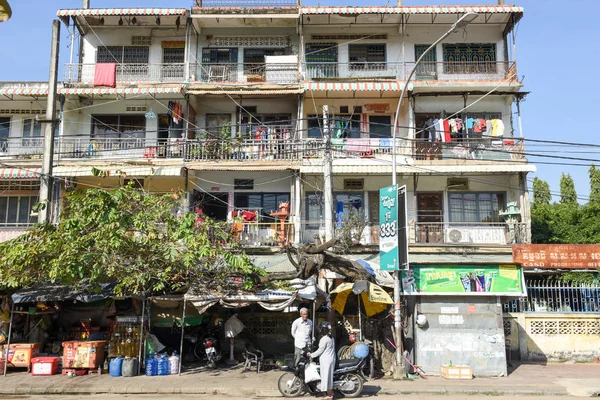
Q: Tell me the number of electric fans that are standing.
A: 1